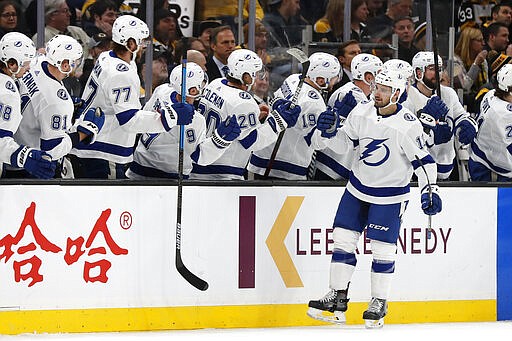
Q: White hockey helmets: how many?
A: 11